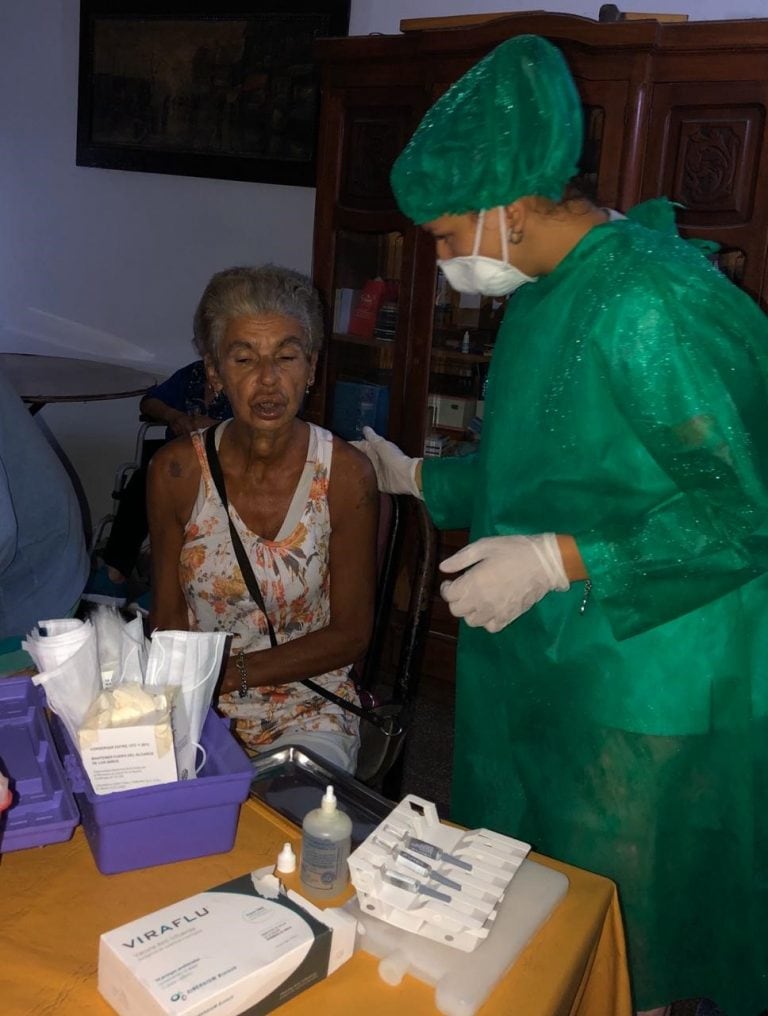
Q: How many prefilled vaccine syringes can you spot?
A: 3